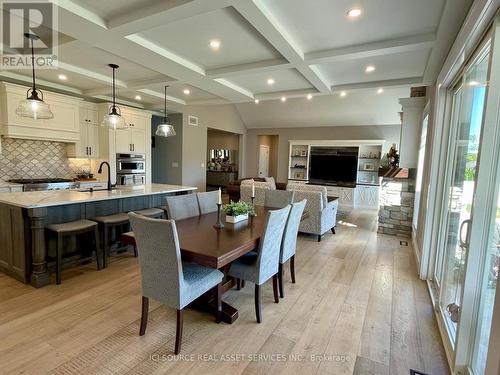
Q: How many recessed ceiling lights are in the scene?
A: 12